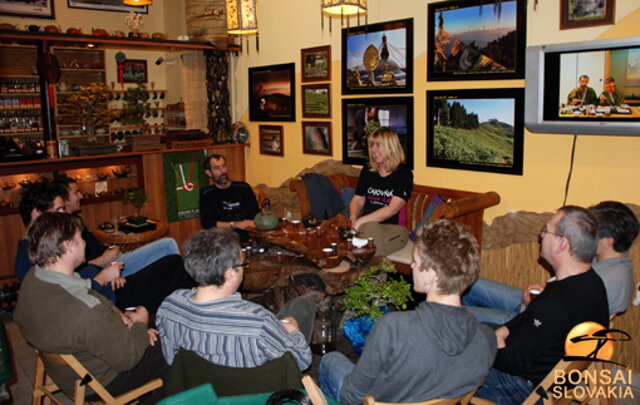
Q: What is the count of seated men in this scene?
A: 8